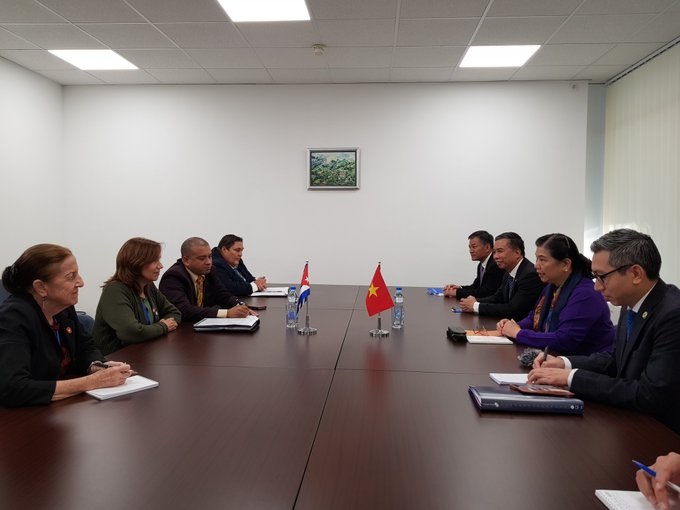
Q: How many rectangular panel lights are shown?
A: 3